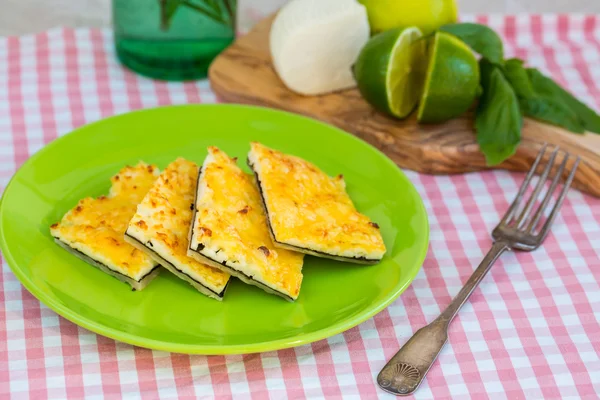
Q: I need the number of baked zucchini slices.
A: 4